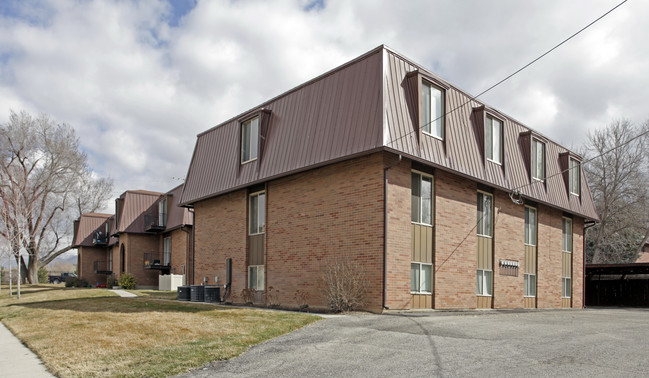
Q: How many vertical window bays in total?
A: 5